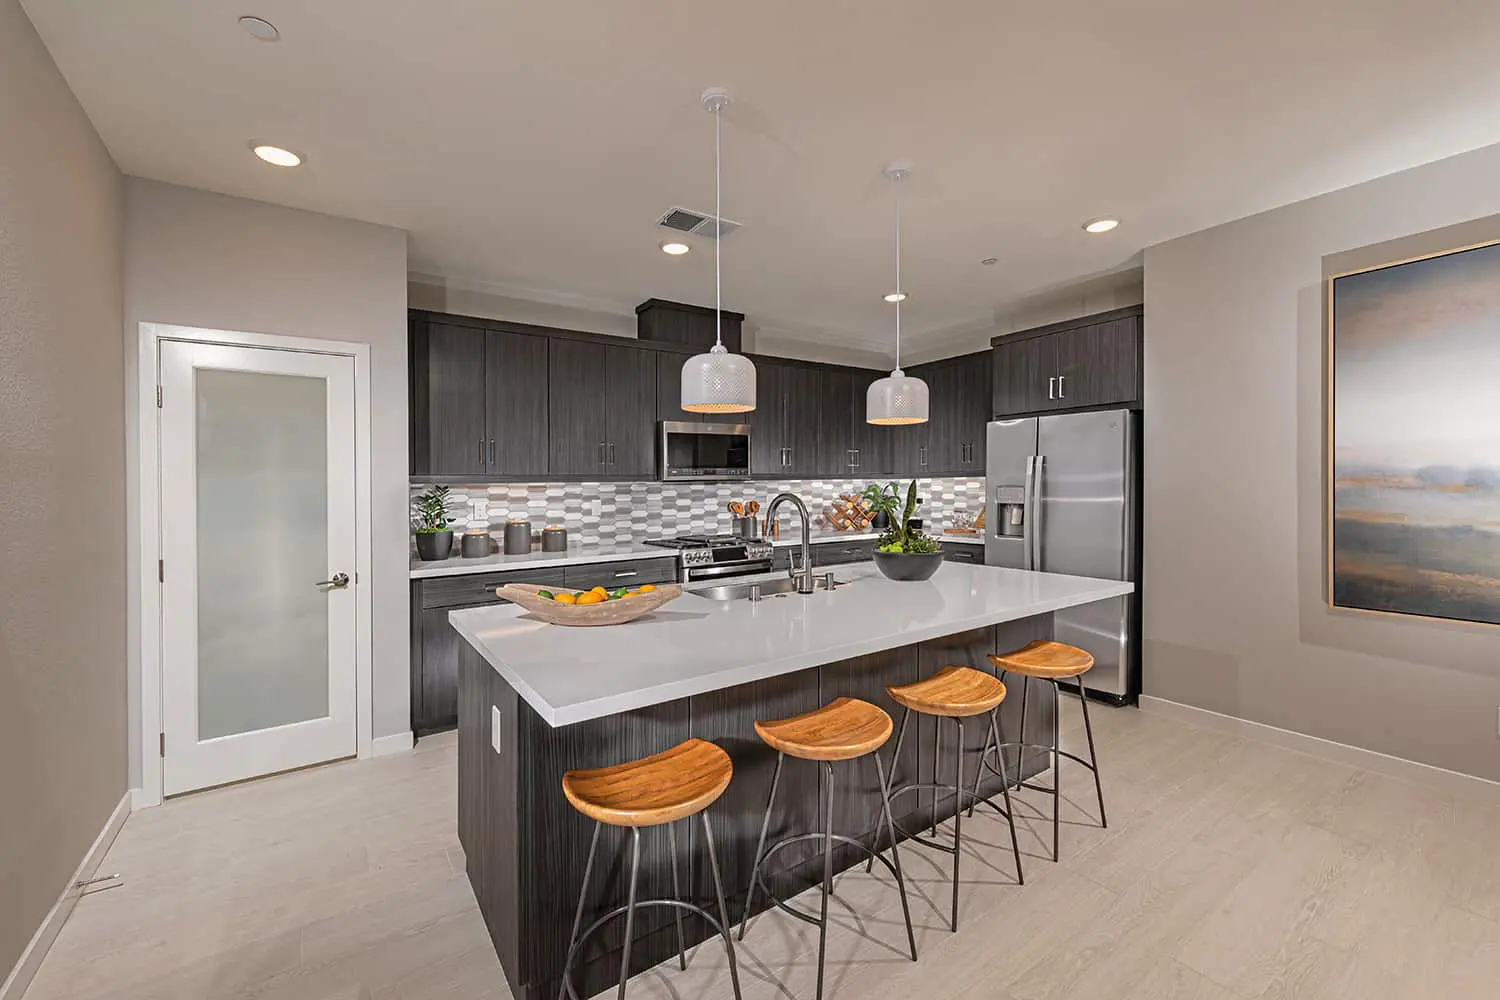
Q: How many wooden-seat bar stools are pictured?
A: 4